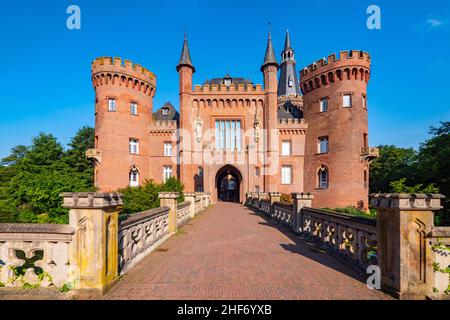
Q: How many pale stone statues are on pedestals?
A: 2